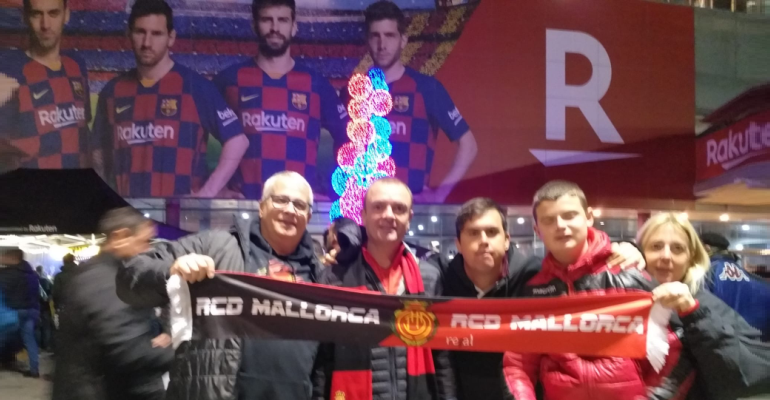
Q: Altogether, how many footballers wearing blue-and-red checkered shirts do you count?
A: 4